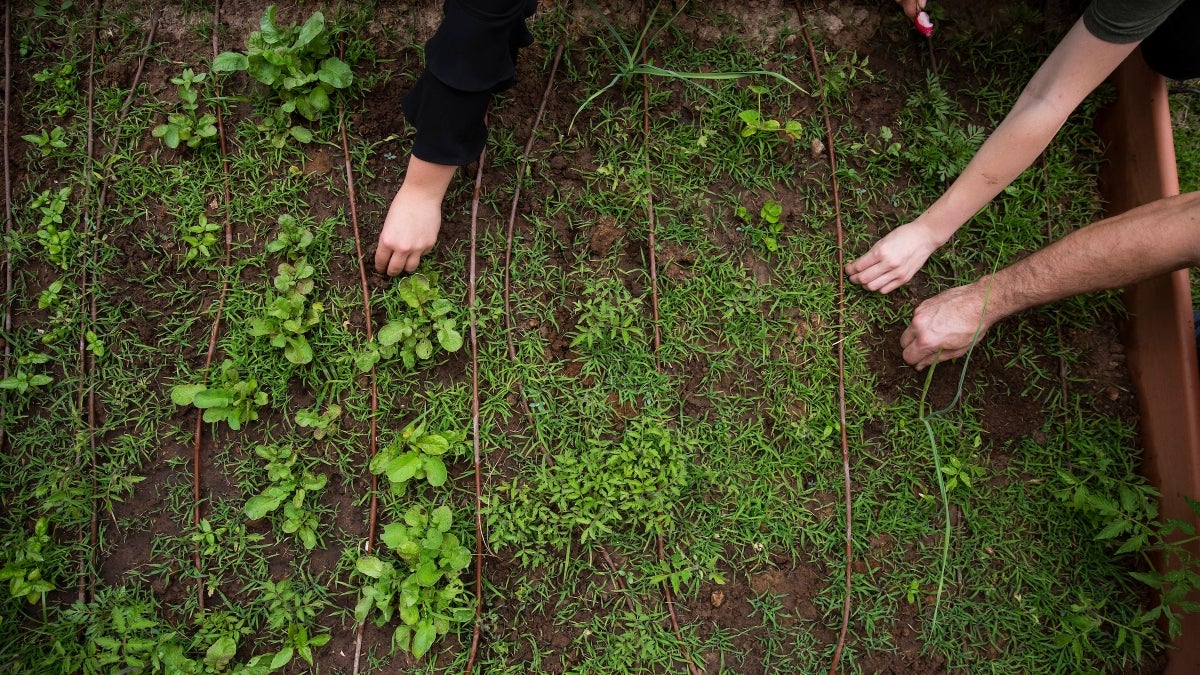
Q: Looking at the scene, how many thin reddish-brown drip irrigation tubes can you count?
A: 11